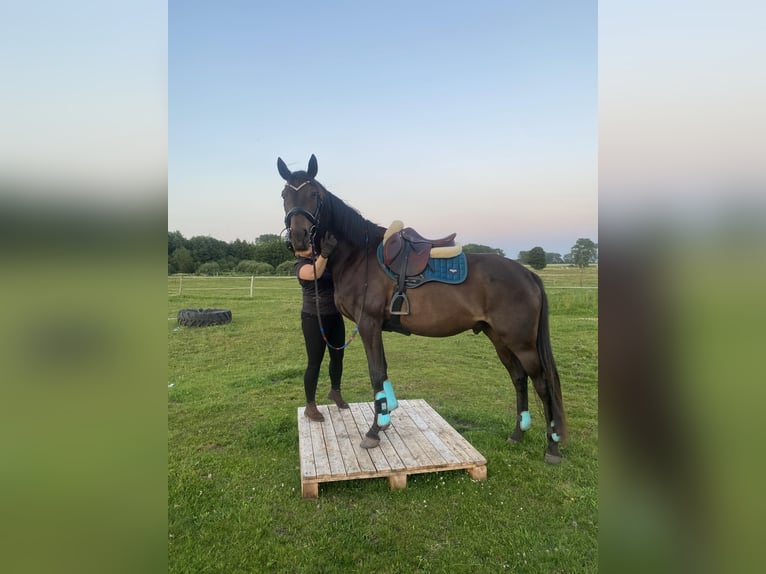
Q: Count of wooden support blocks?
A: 3